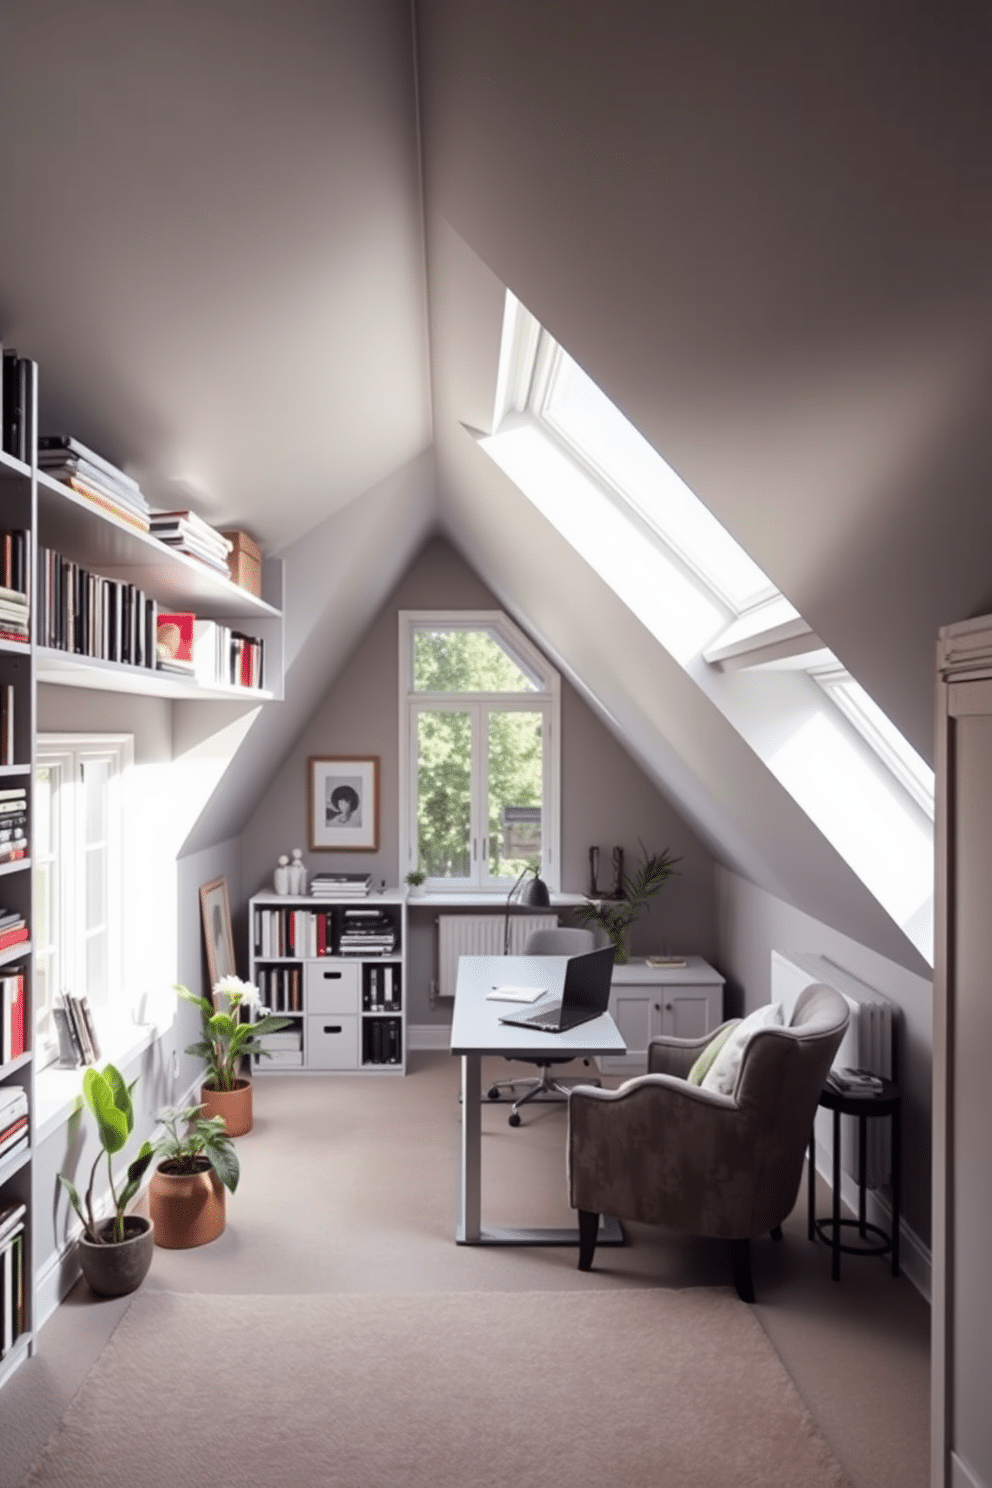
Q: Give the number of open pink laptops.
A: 0